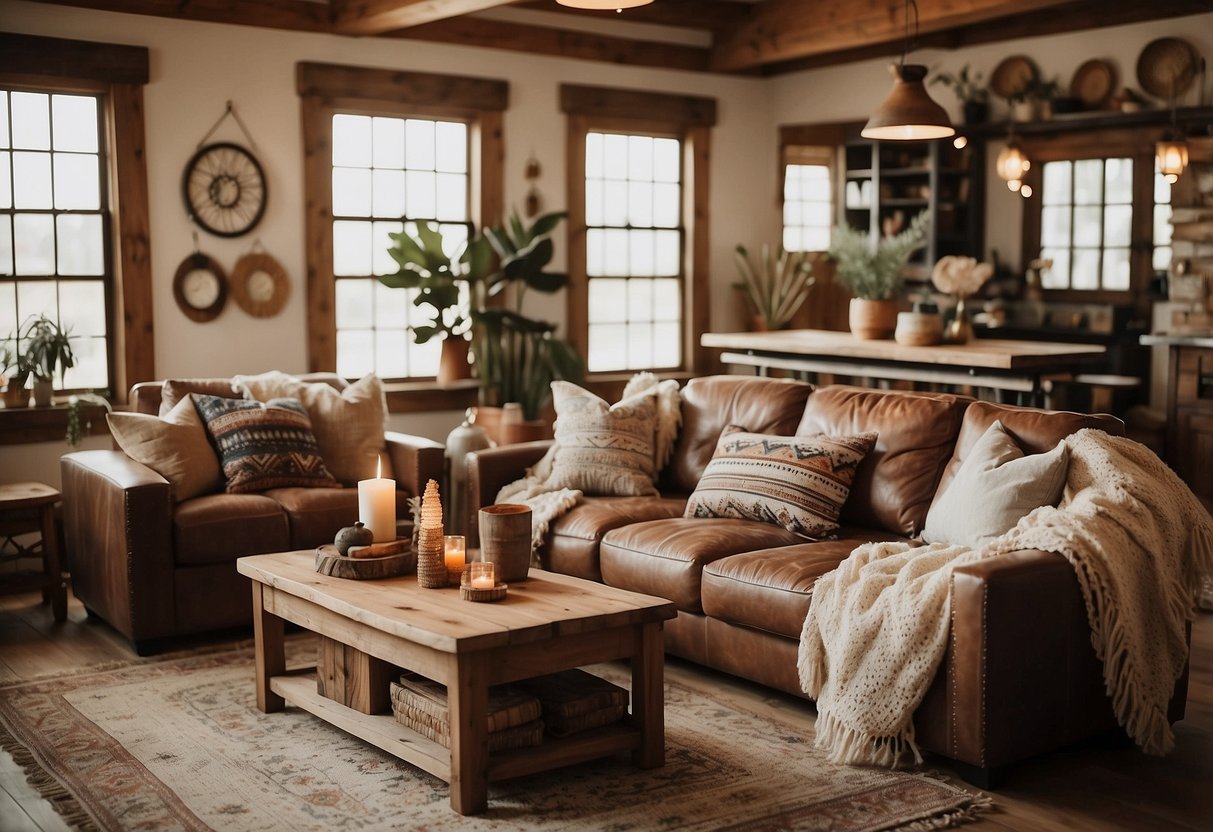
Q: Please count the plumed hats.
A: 0